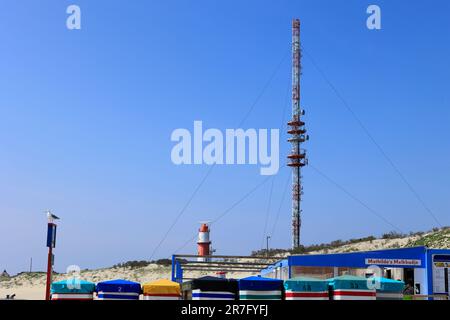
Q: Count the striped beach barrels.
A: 8